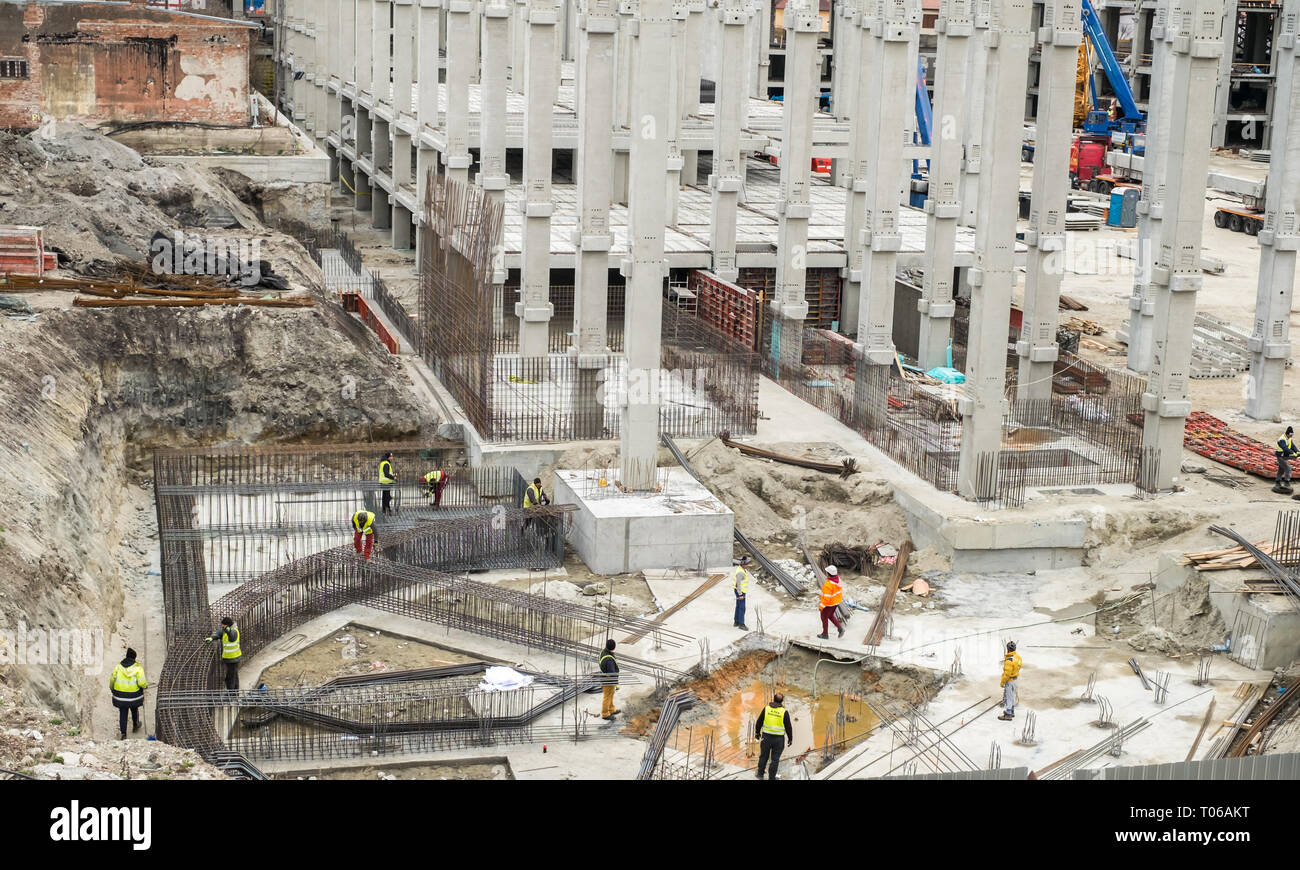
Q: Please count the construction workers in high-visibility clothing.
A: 12